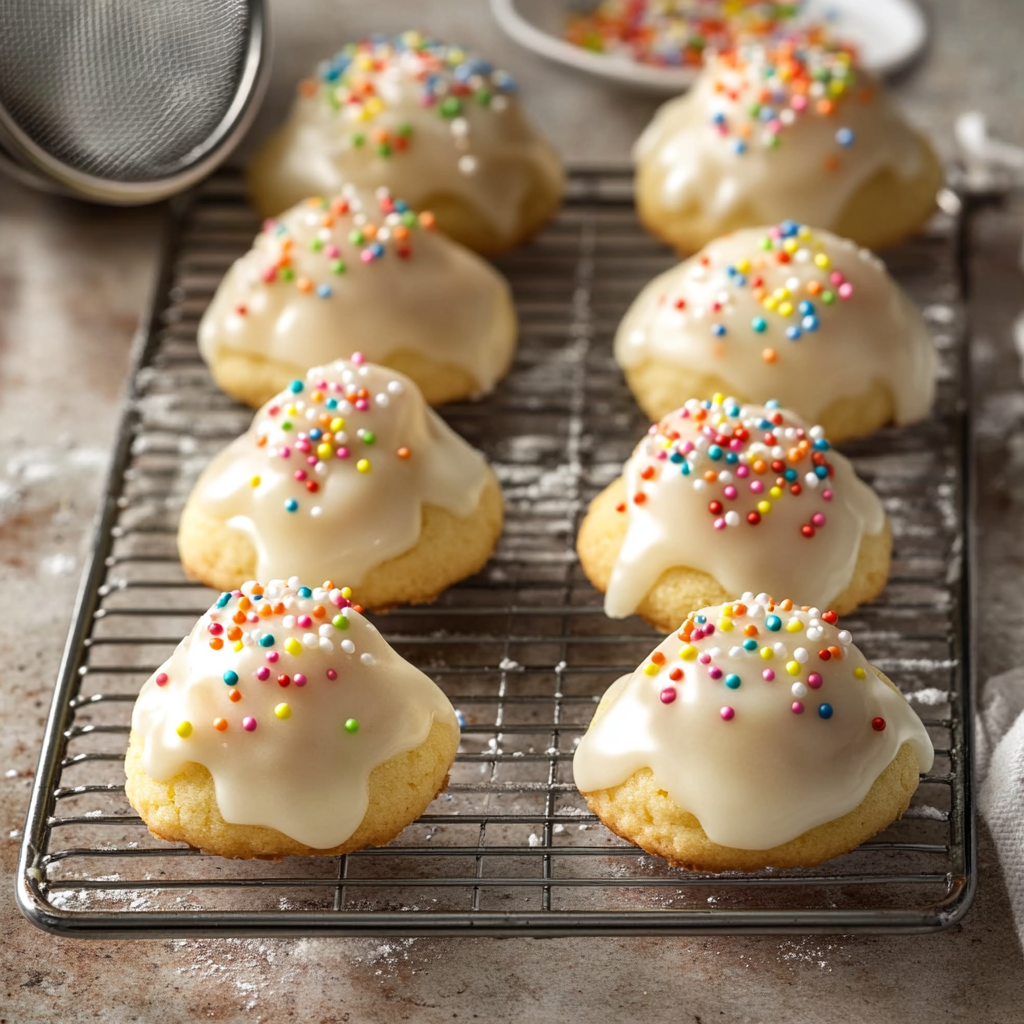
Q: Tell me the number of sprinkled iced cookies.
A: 8